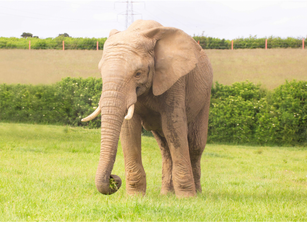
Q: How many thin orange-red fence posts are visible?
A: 7